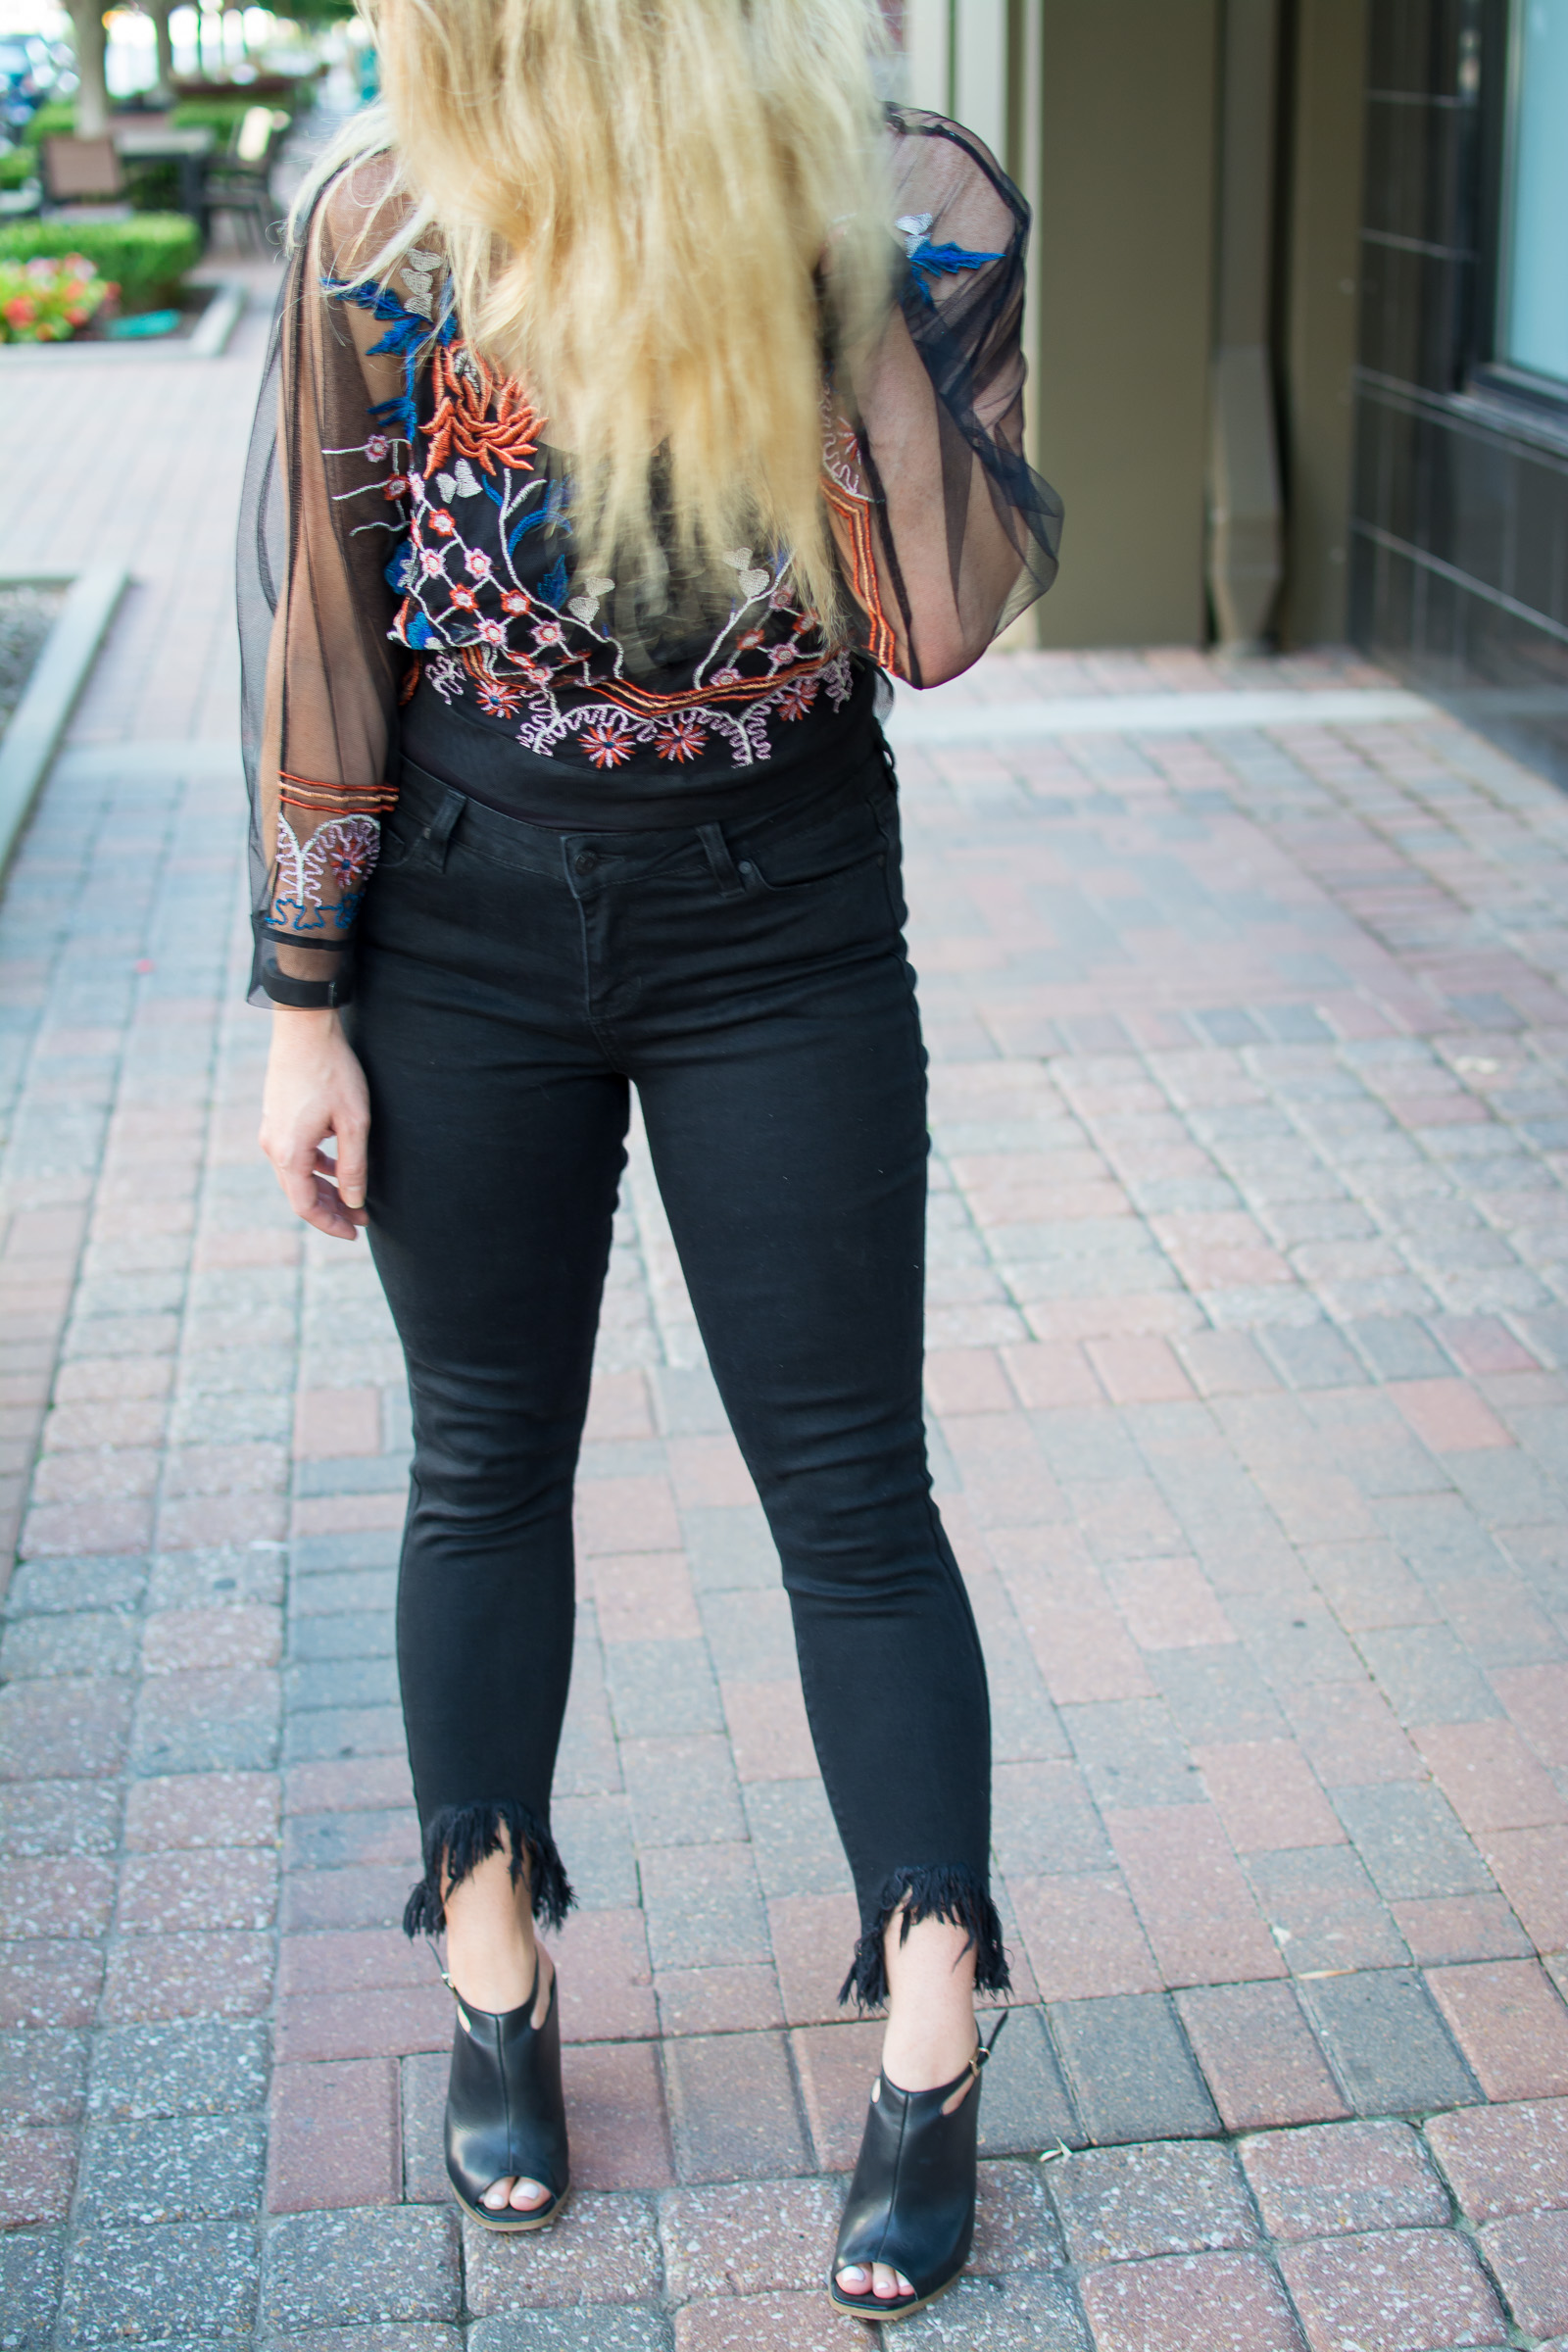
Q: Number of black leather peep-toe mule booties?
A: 2